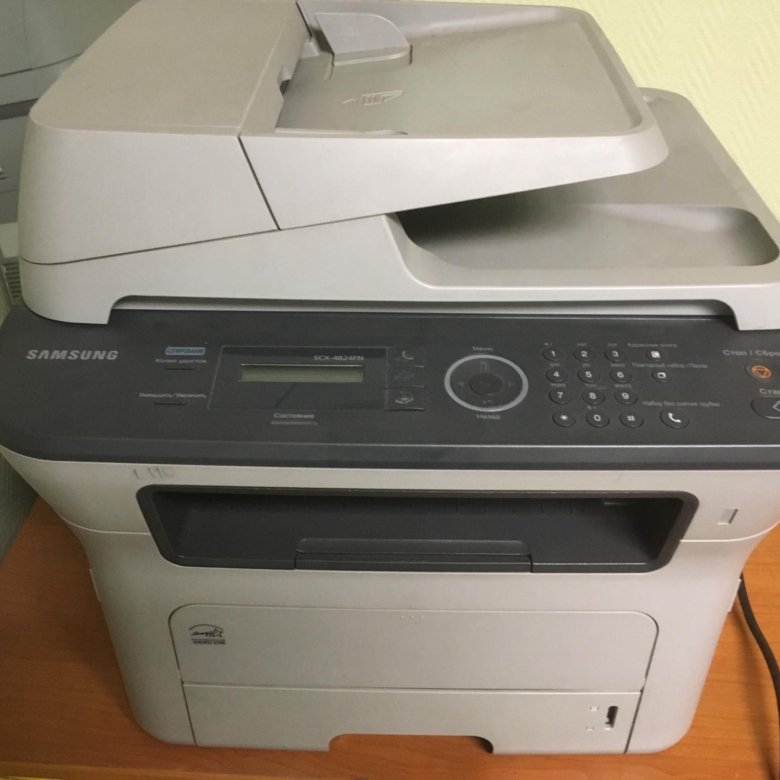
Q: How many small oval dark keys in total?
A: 15